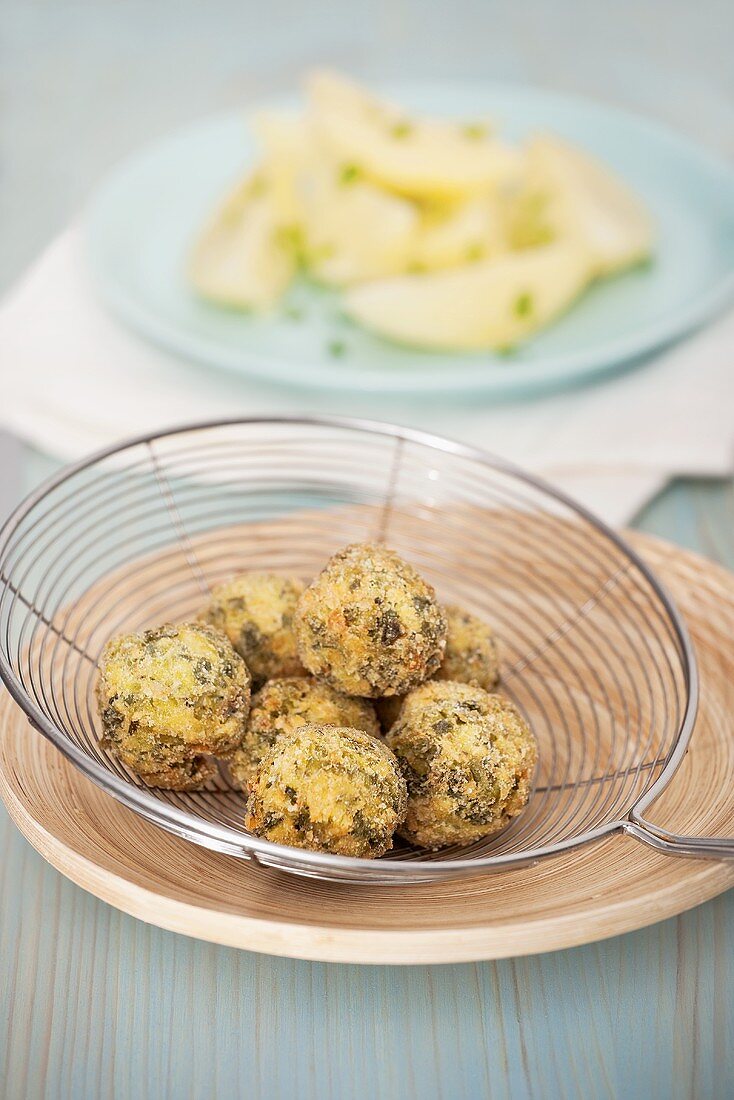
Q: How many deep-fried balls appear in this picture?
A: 7